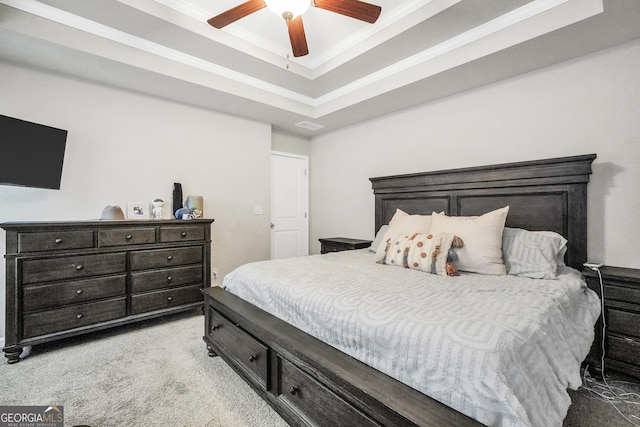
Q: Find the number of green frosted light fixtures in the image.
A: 0